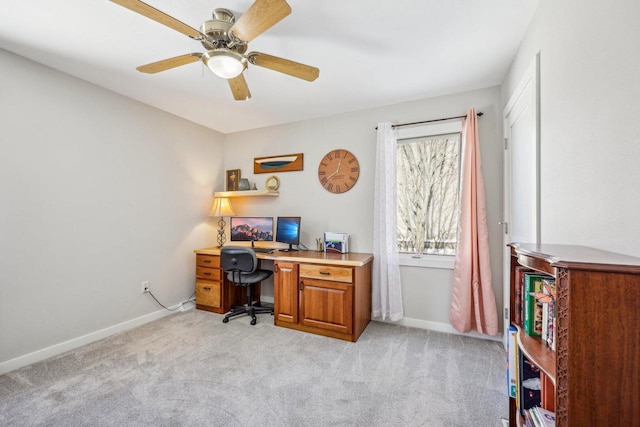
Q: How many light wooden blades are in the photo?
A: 5